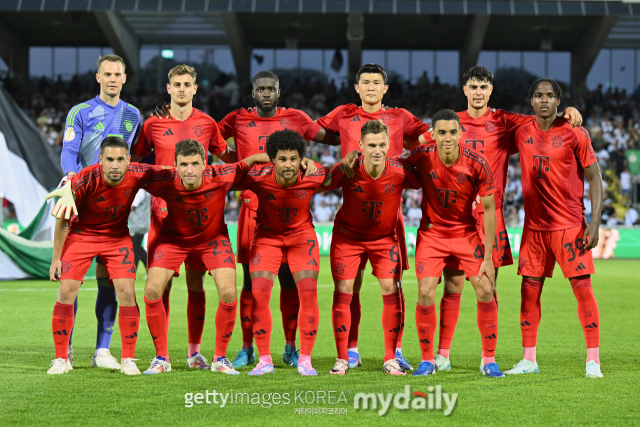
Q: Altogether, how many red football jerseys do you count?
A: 10